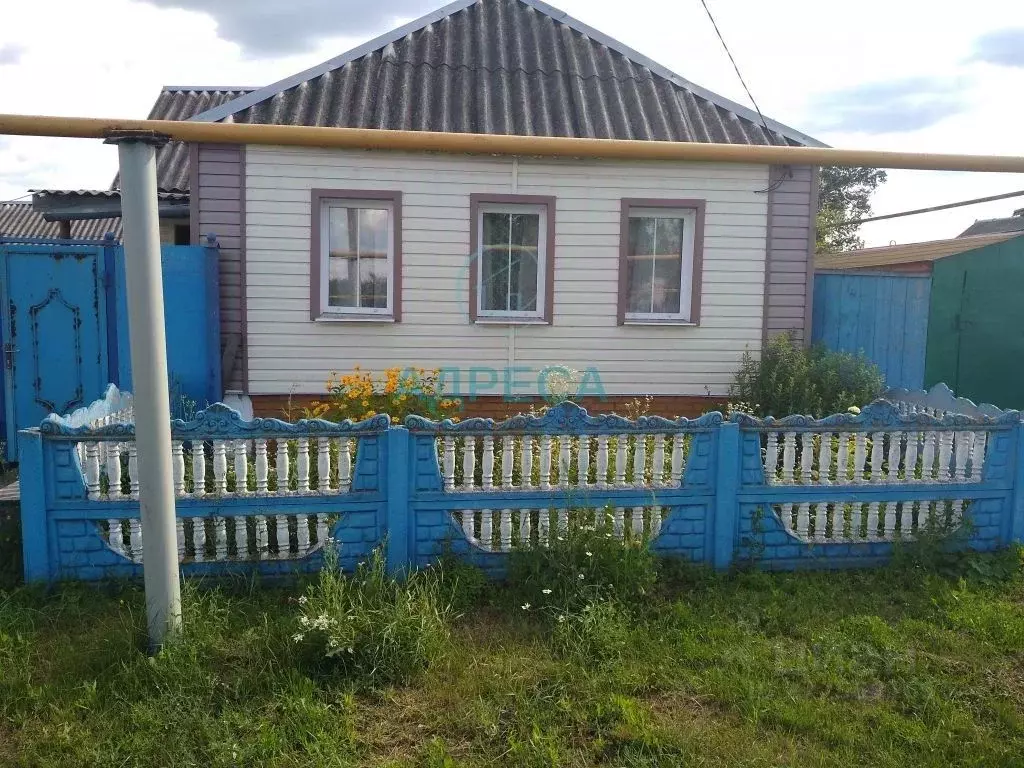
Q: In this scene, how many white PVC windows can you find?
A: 3